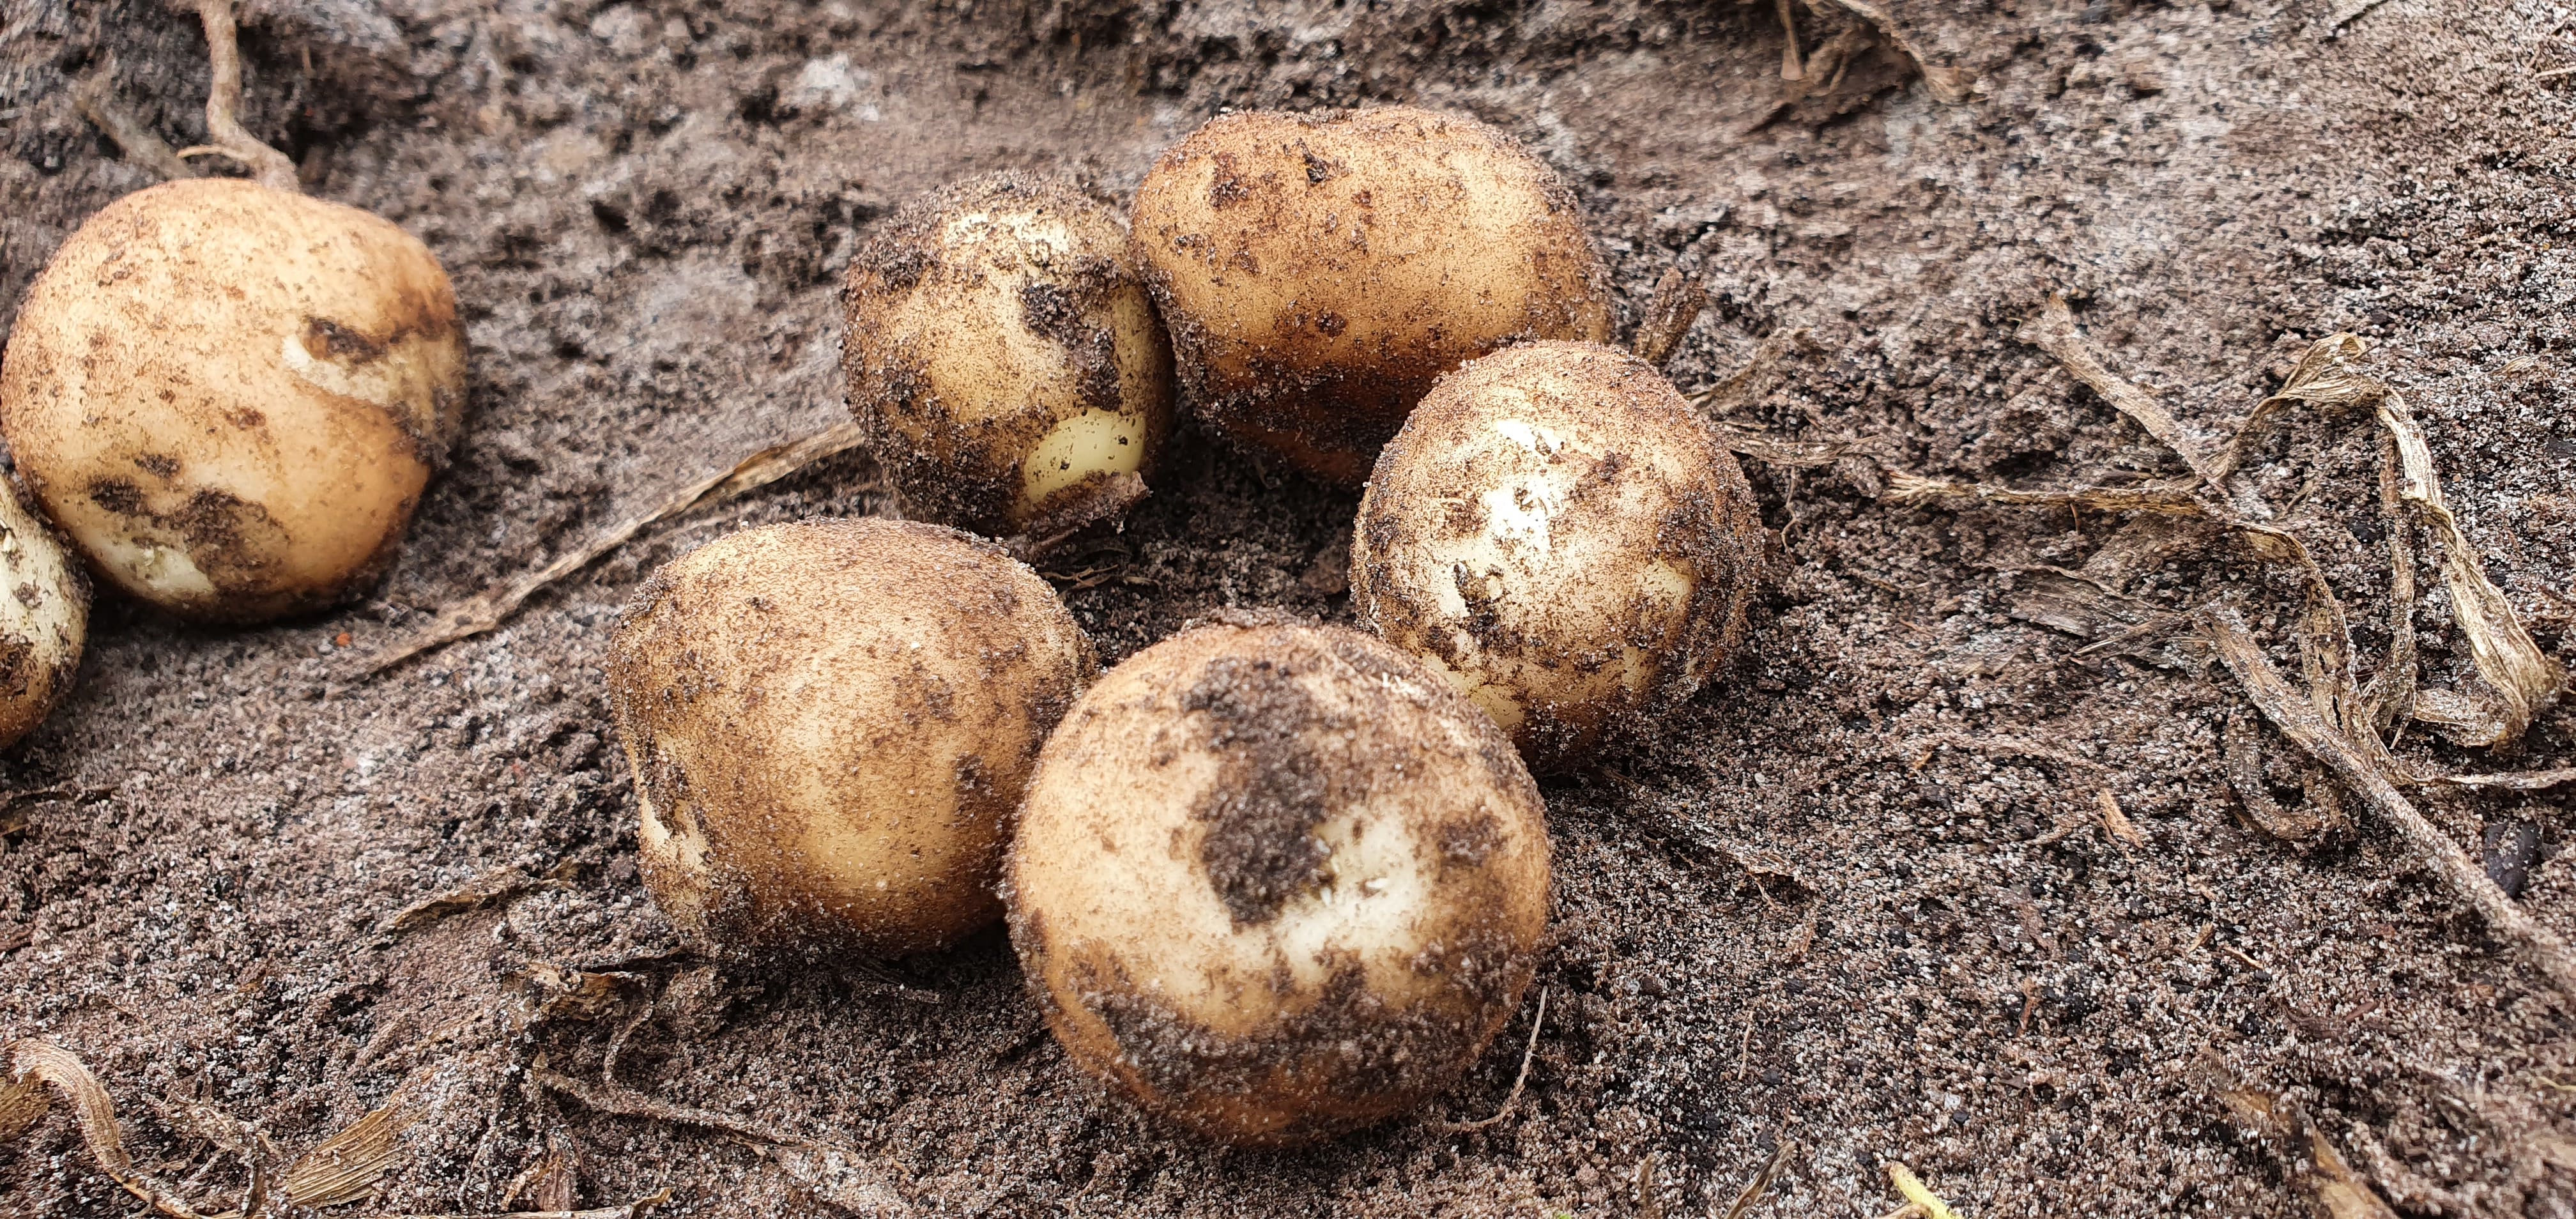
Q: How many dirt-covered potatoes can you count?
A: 7